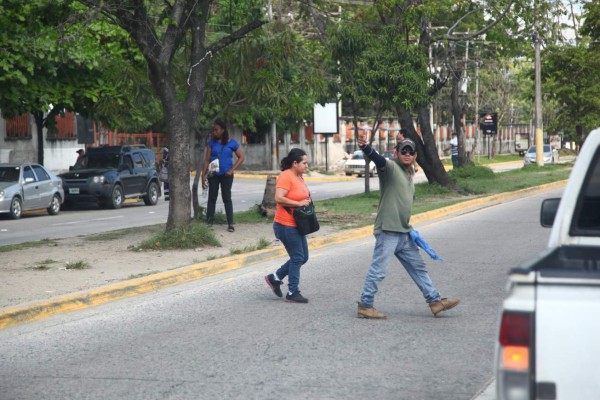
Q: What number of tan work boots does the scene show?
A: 2